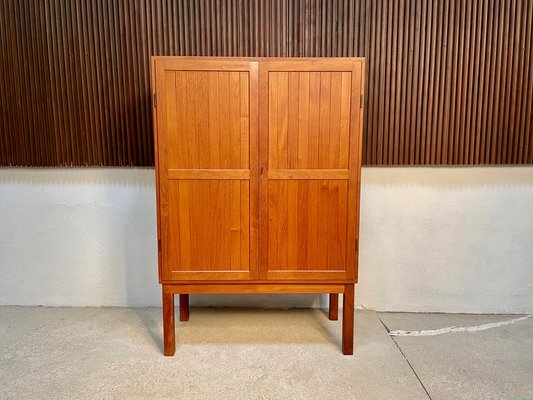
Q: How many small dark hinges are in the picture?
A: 4